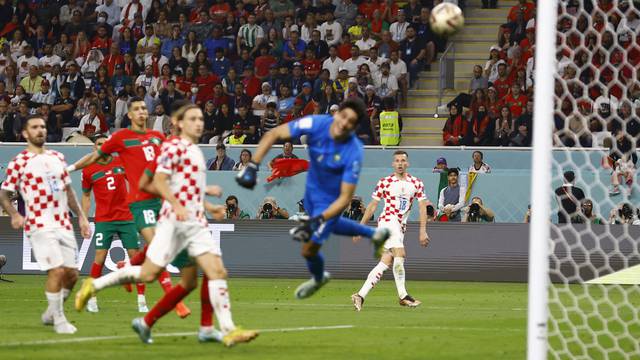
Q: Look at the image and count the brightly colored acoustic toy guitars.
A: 0